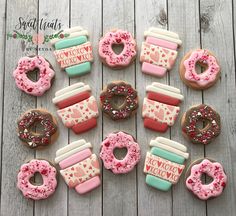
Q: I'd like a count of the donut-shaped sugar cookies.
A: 9